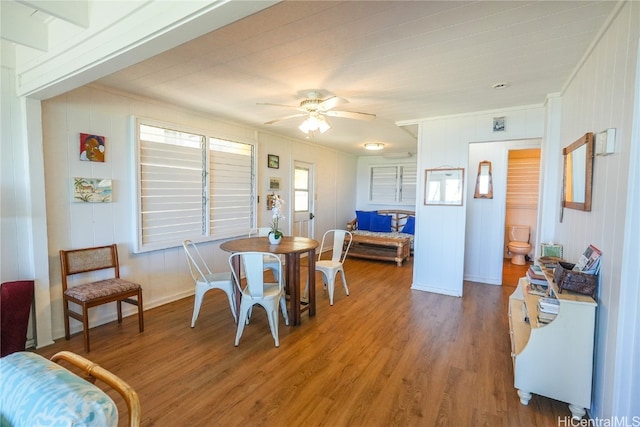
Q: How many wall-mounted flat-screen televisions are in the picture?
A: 0